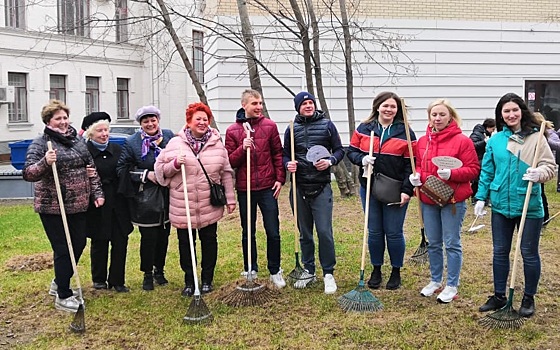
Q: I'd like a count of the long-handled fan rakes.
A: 7